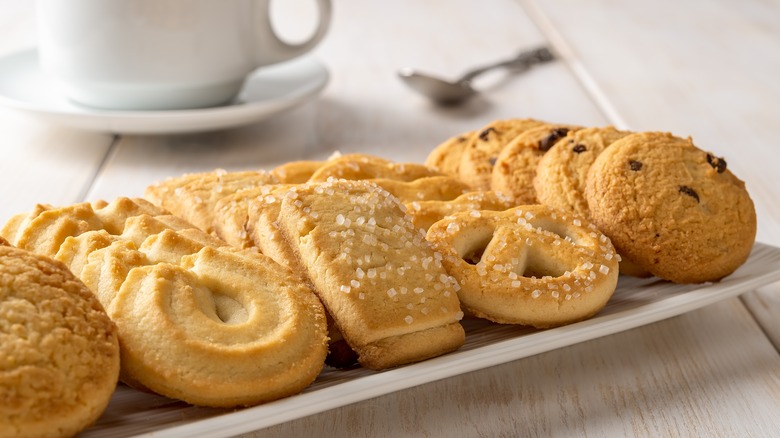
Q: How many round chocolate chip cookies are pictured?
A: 5